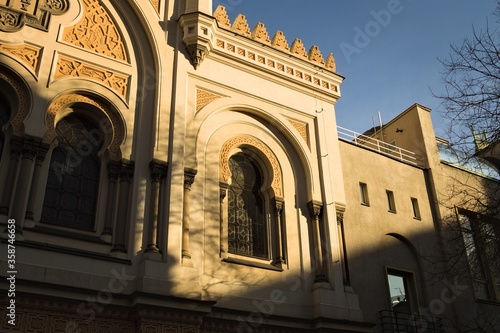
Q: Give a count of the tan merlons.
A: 7